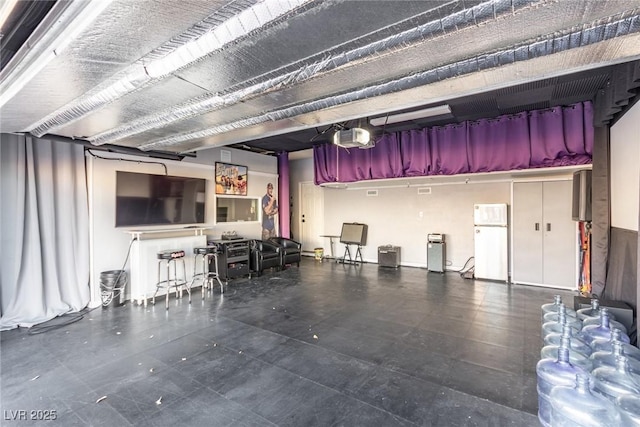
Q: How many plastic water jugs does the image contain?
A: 14